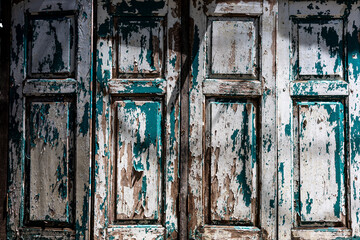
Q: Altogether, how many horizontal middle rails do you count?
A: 4